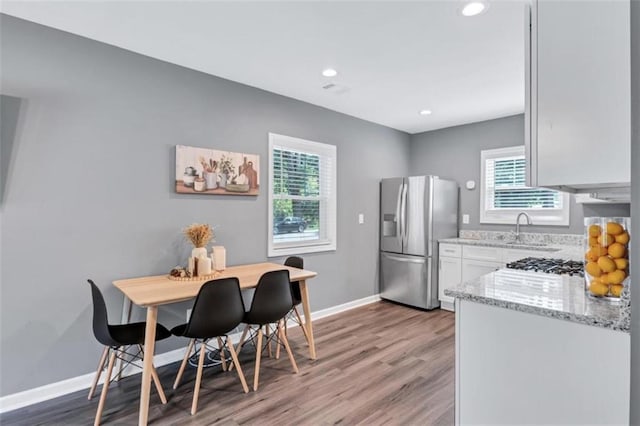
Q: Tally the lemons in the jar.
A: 15